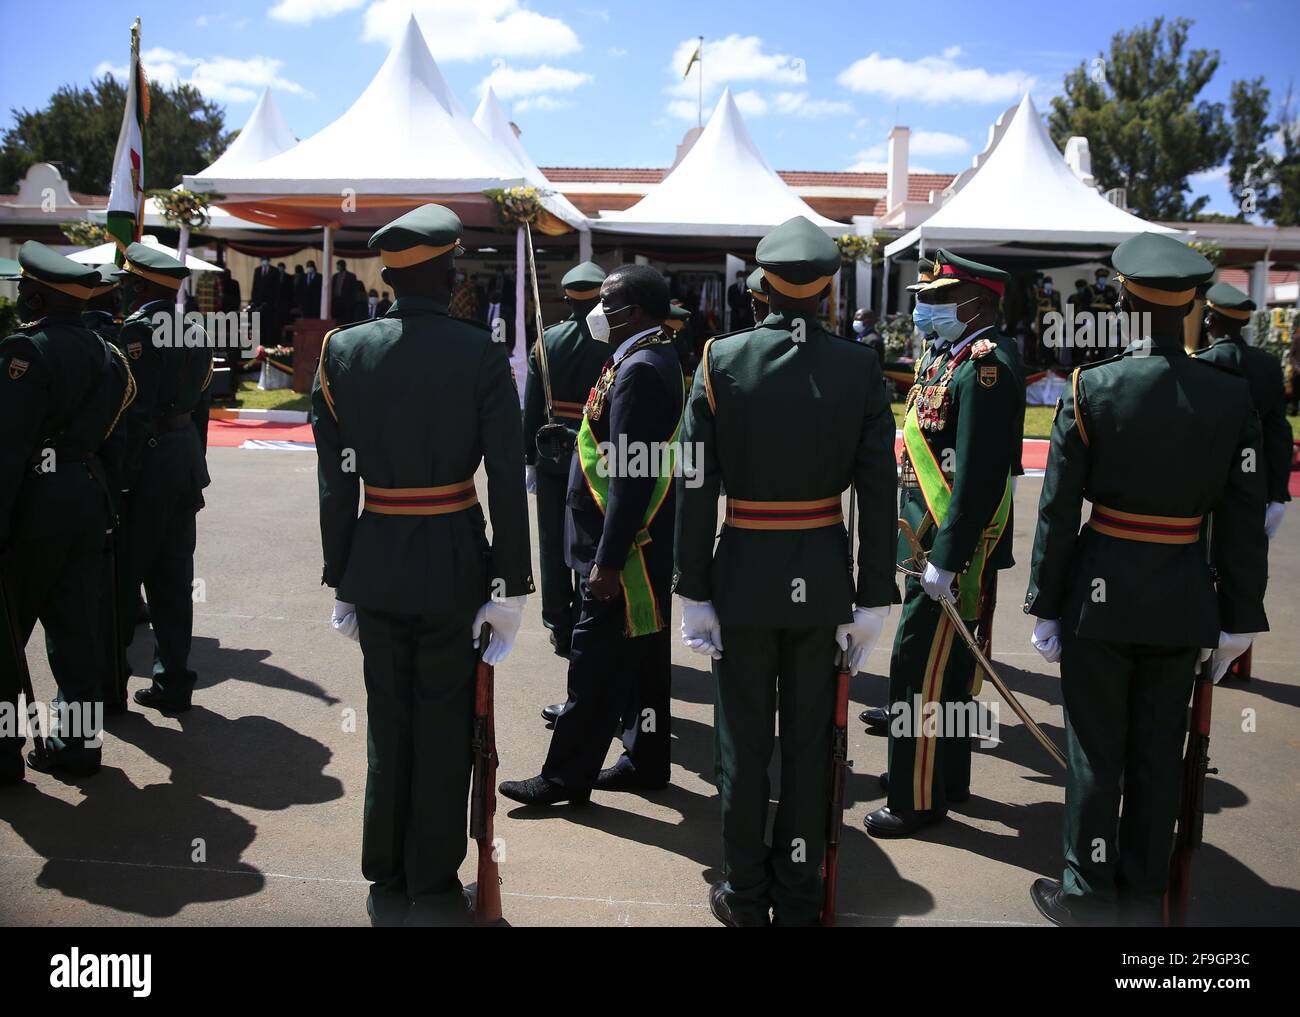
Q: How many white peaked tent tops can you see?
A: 5